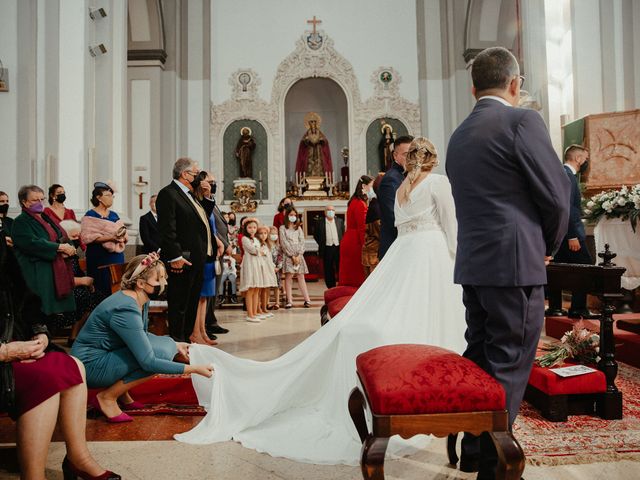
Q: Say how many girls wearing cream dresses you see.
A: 2